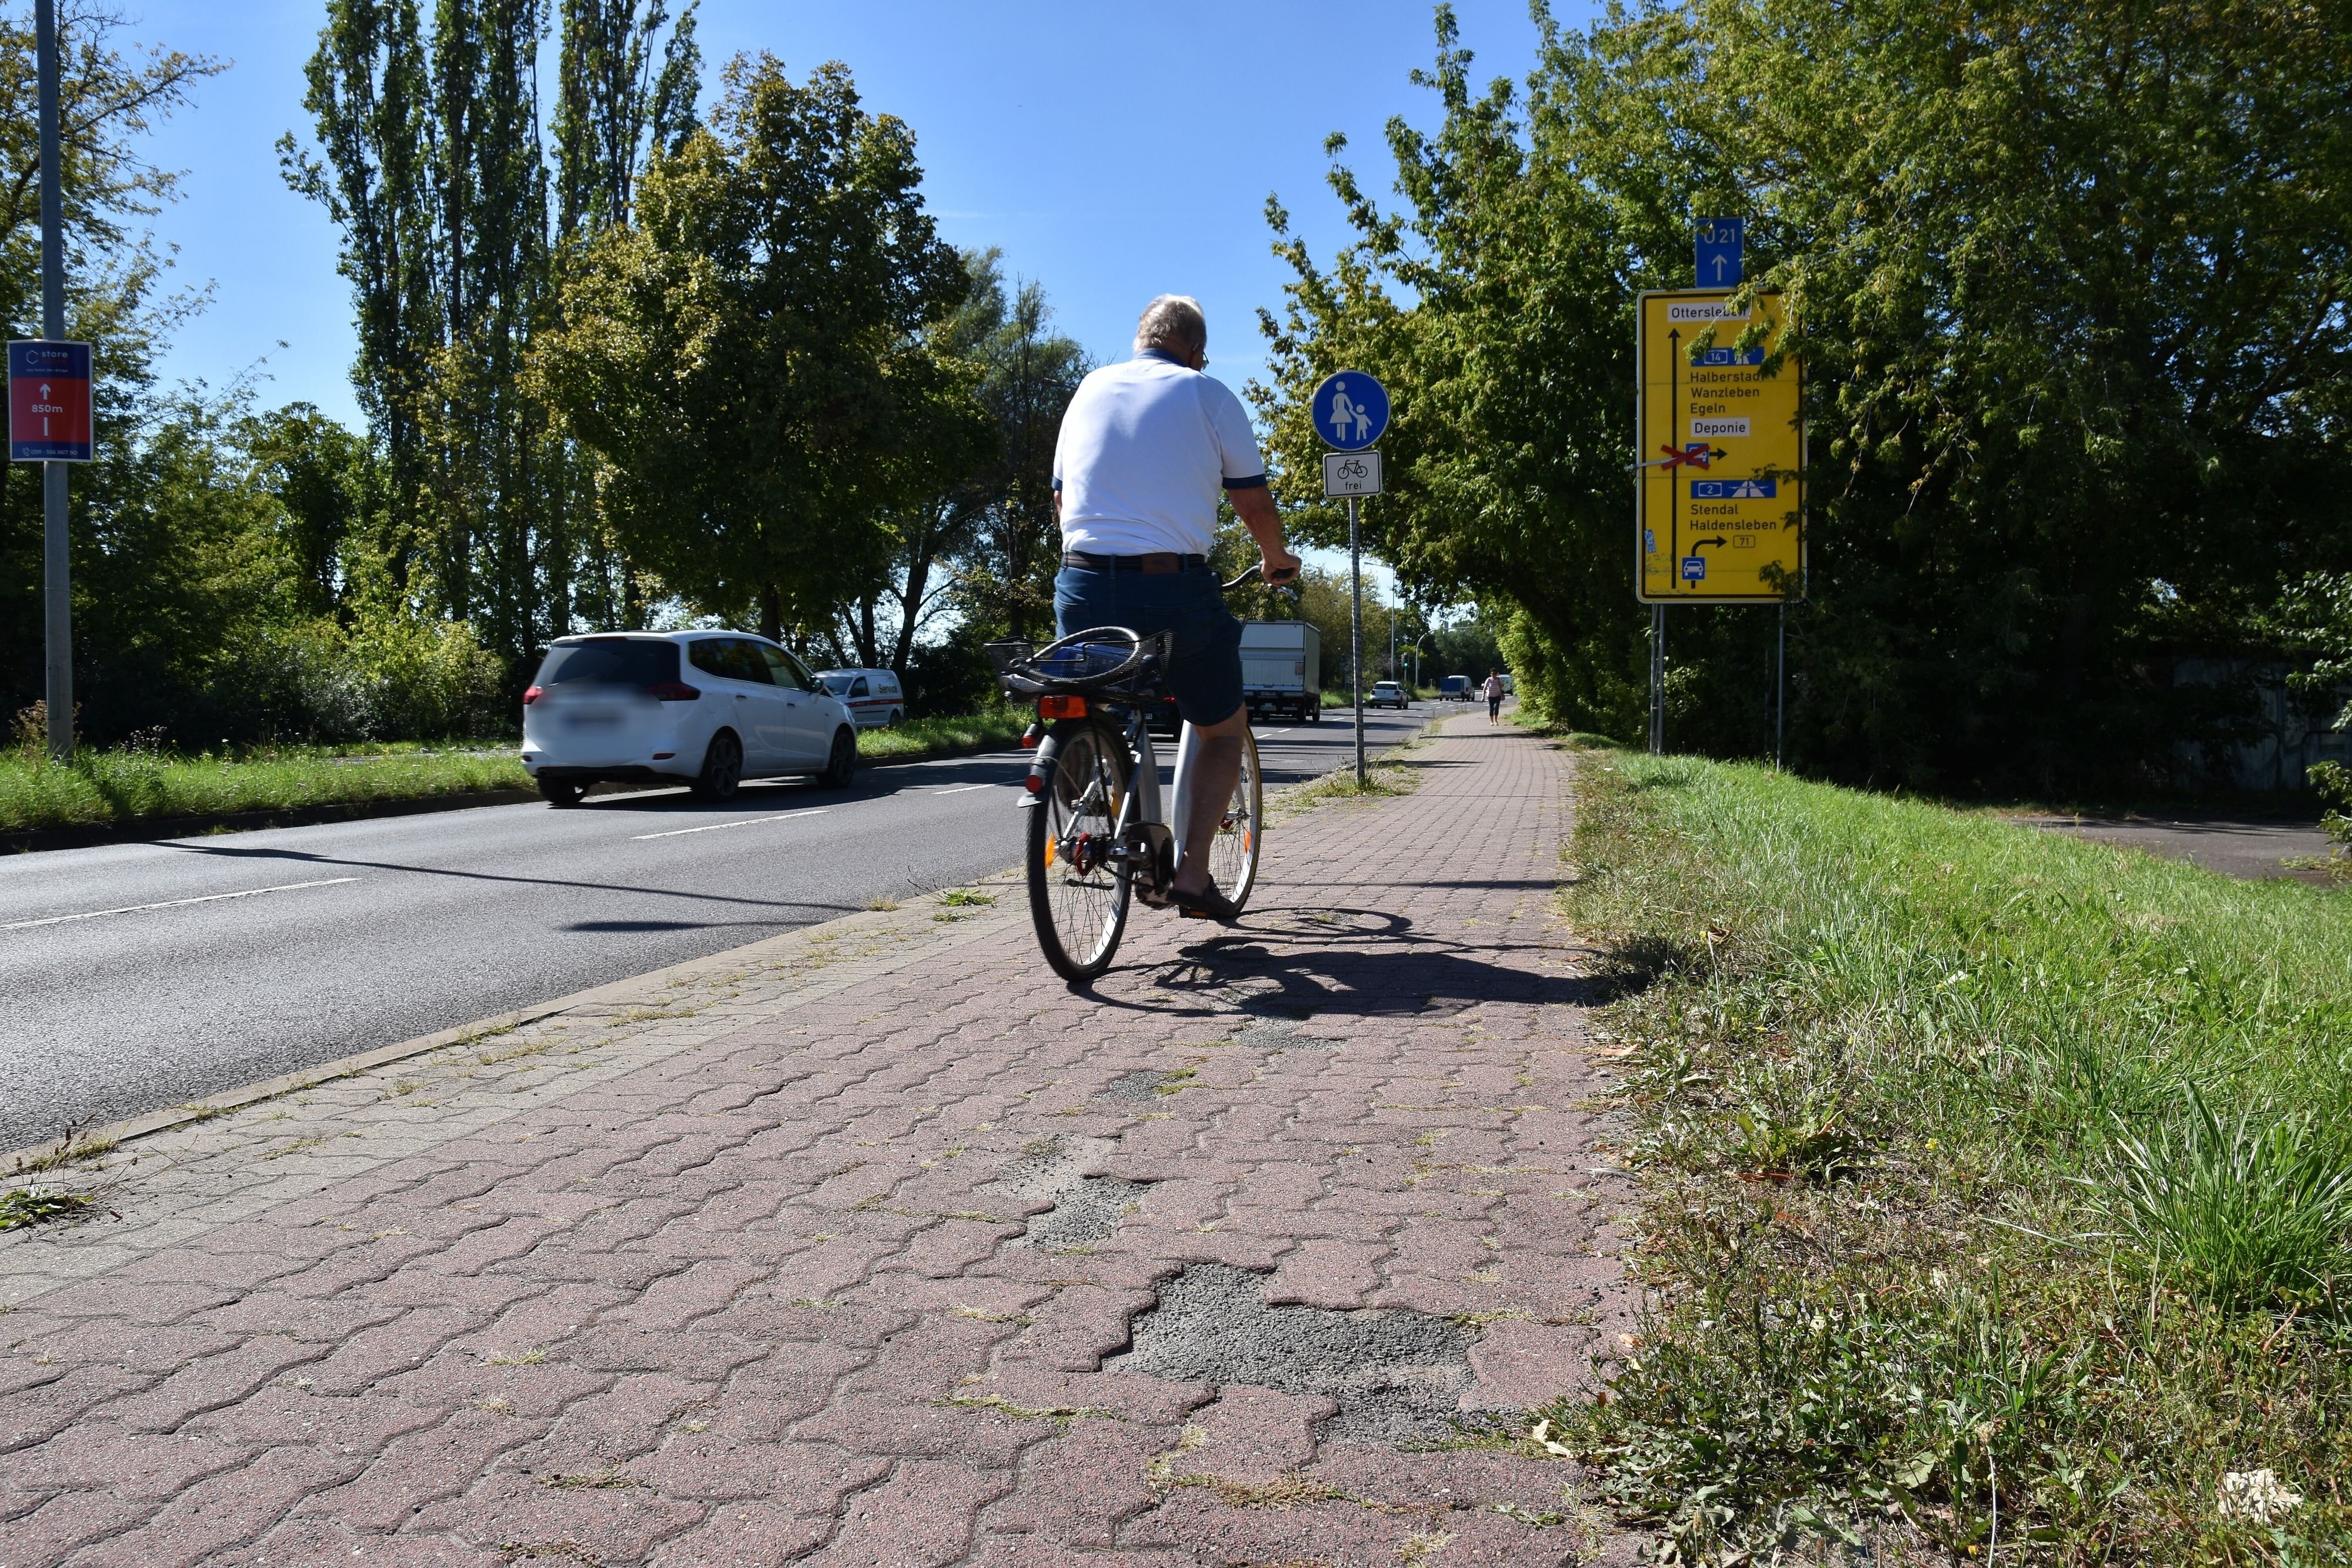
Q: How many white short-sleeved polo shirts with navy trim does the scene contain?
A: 1